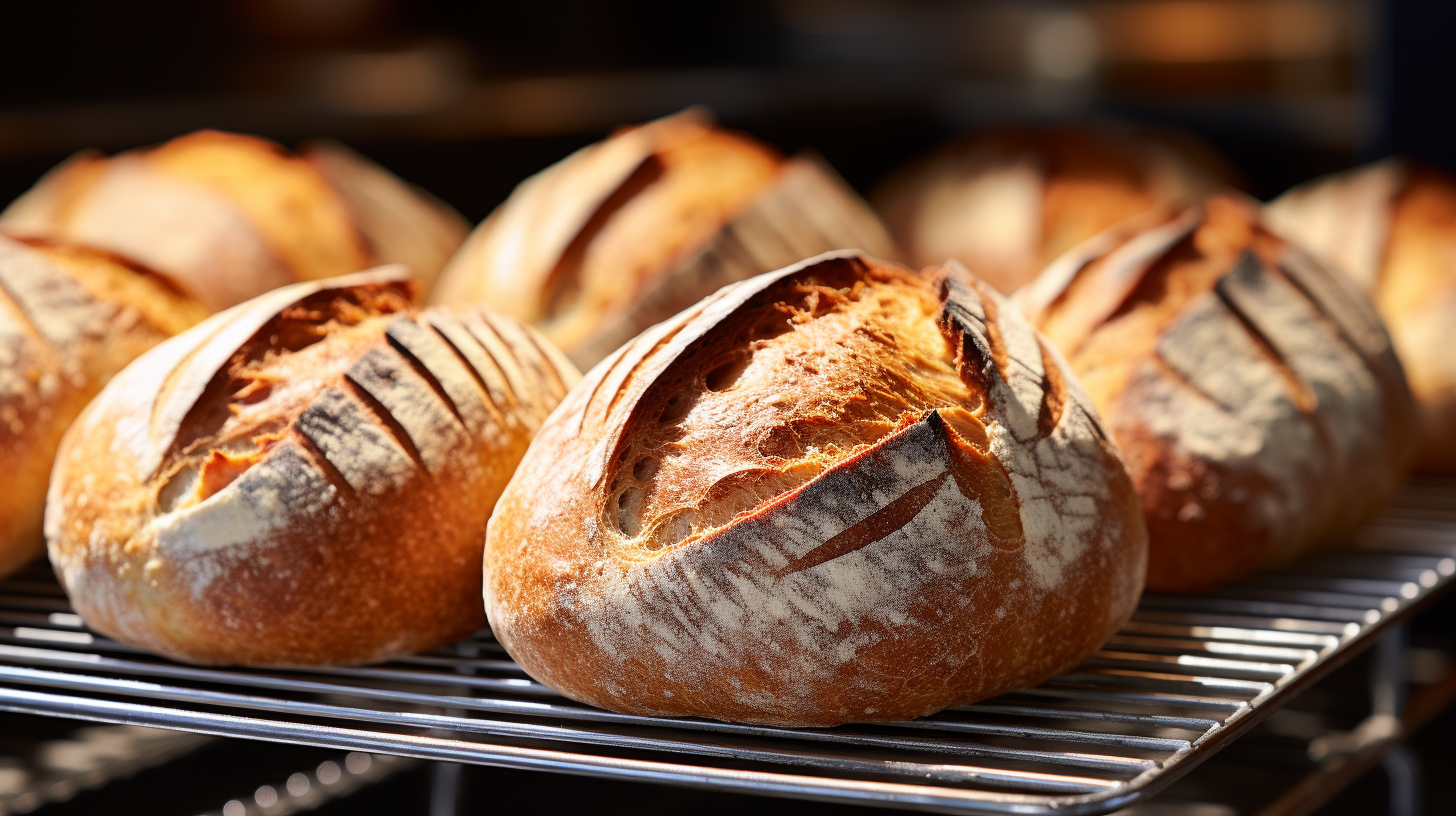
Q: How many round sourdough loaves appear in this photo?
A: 8